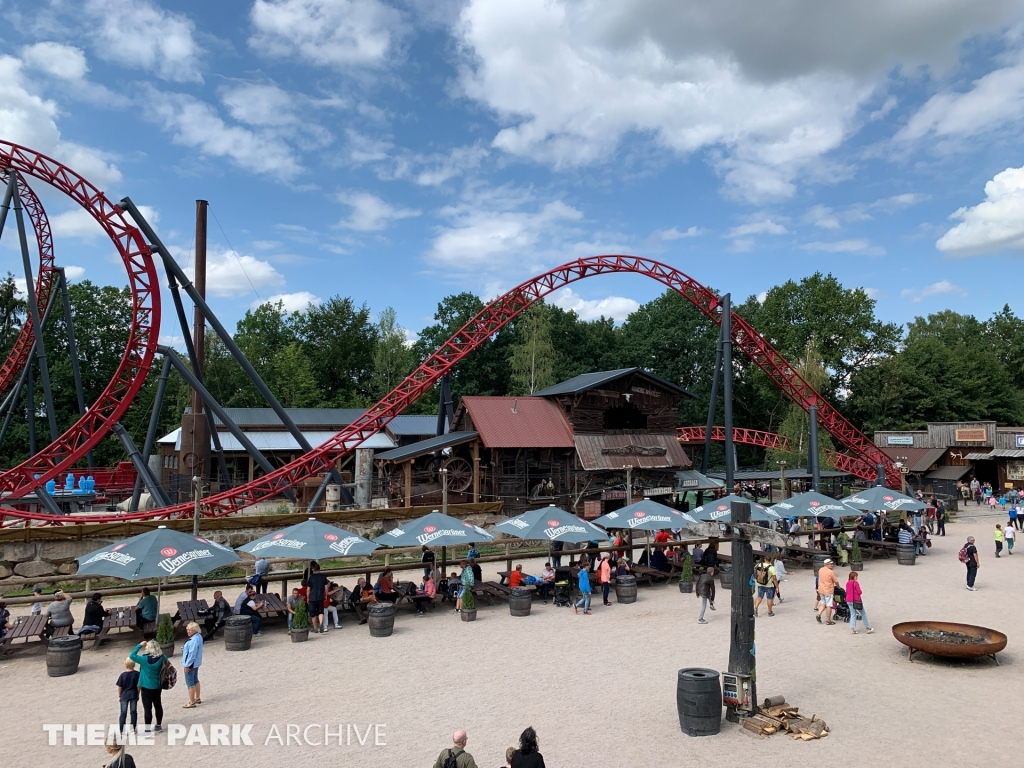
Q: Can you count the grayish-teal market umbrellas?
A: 8